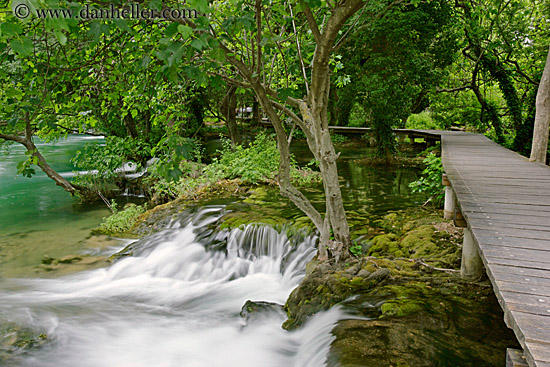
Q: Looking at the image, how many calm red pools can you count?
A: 0